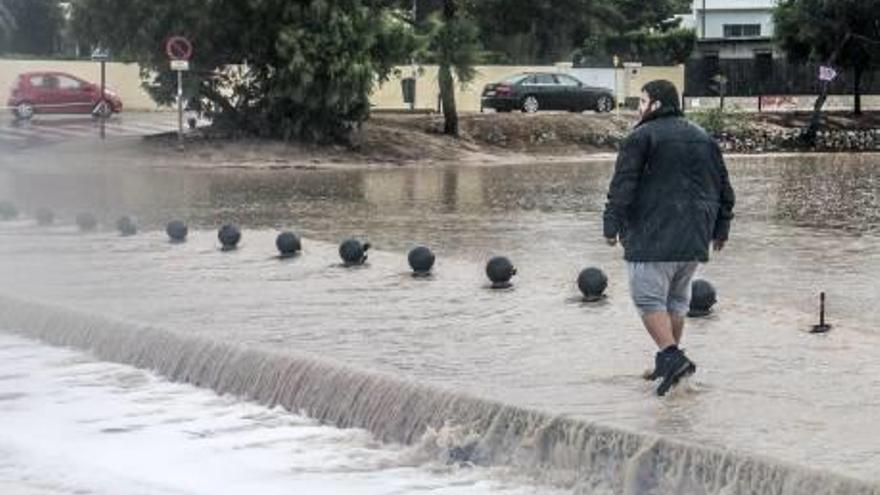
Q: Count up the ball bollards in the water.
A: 12